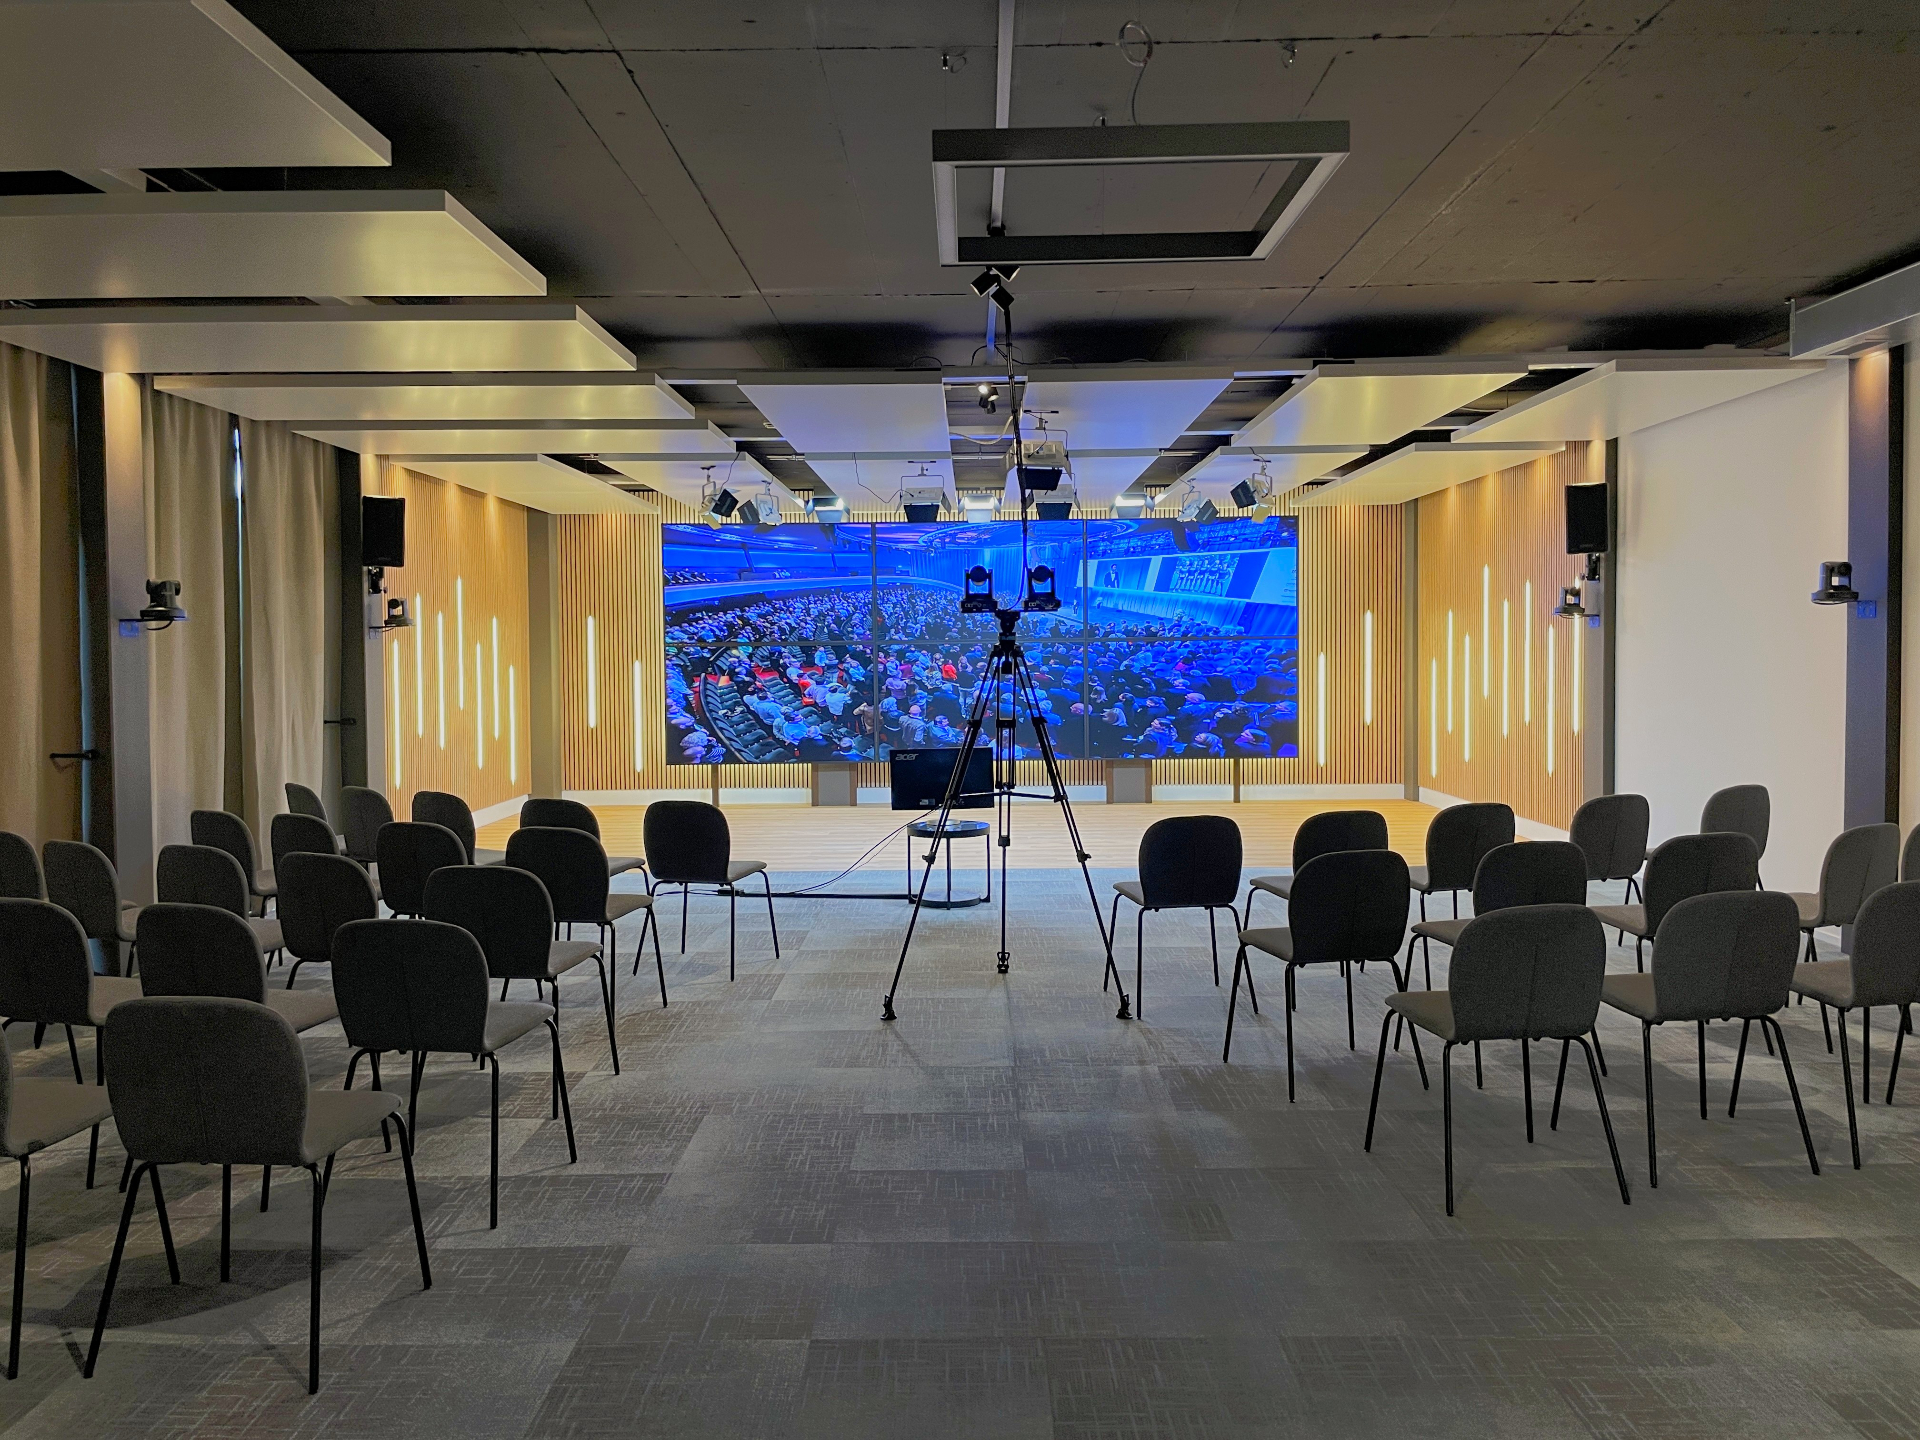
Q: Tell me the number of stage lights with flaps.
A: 10